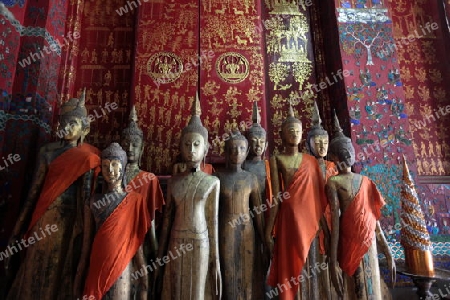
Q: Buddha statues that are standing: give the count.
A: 9